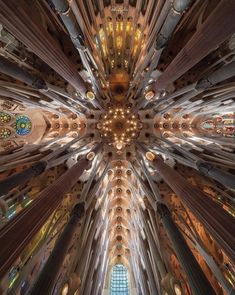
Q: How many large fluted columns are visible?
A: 4